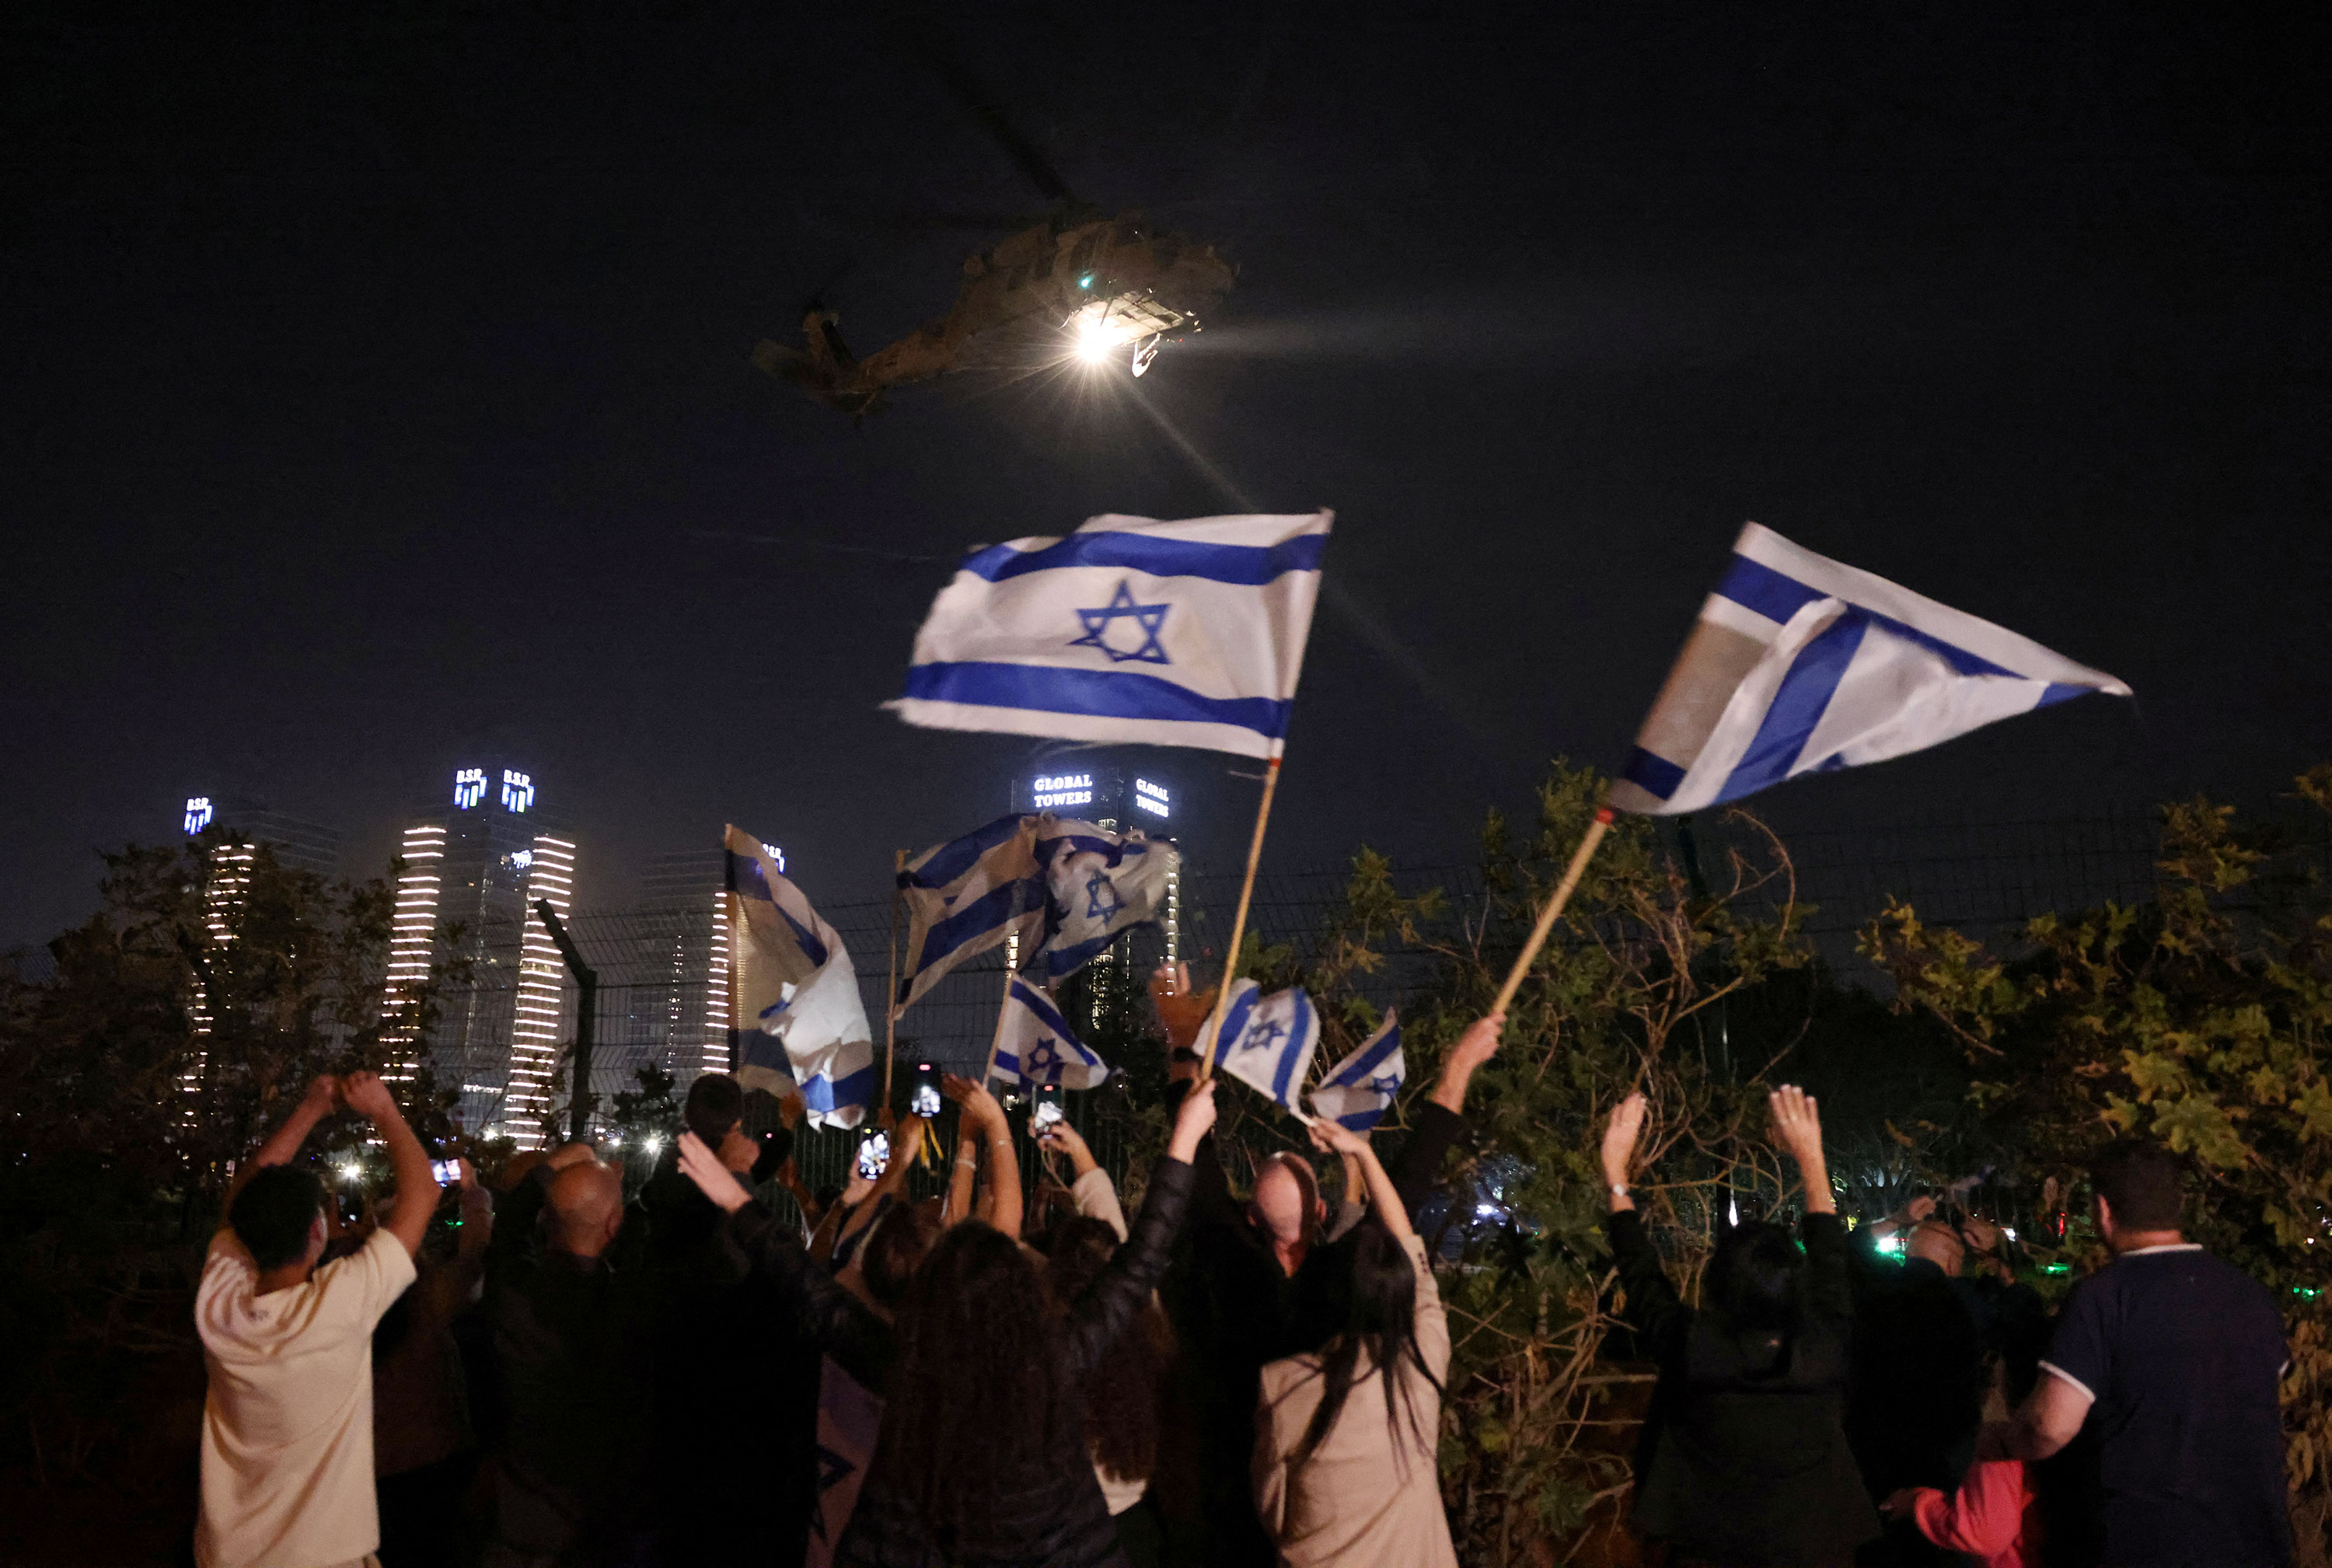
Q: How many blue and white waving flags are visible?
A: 8